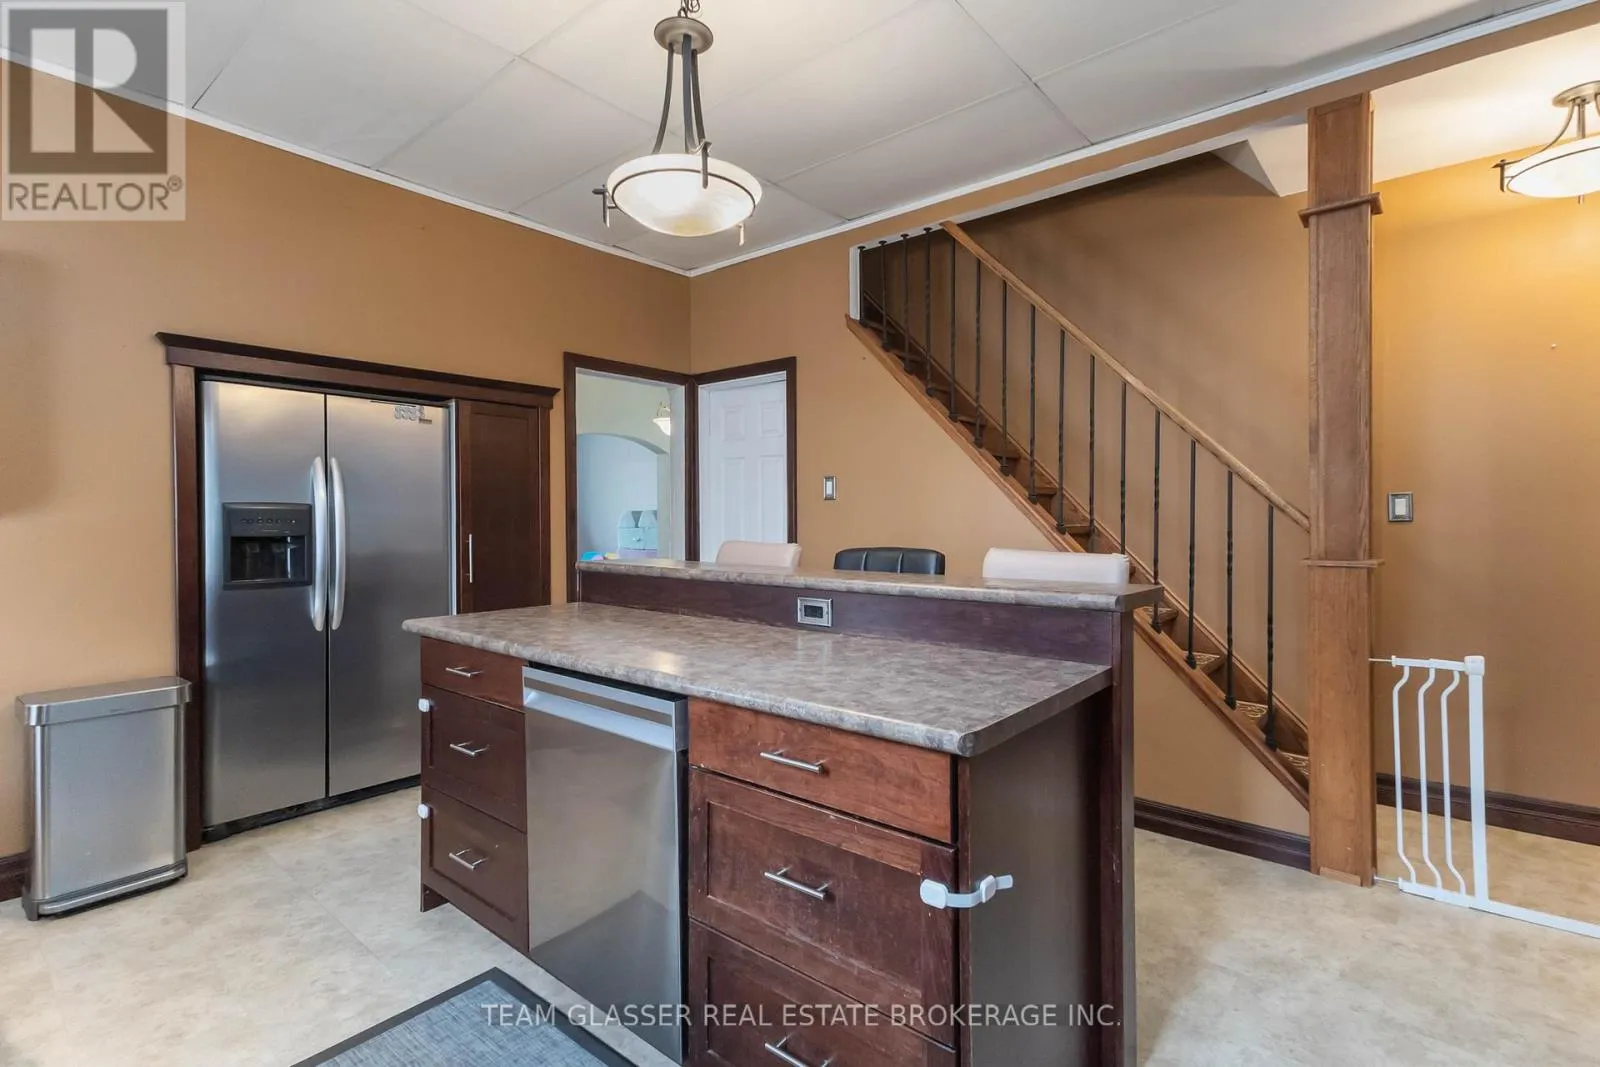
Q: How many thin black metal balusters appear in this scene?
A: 15